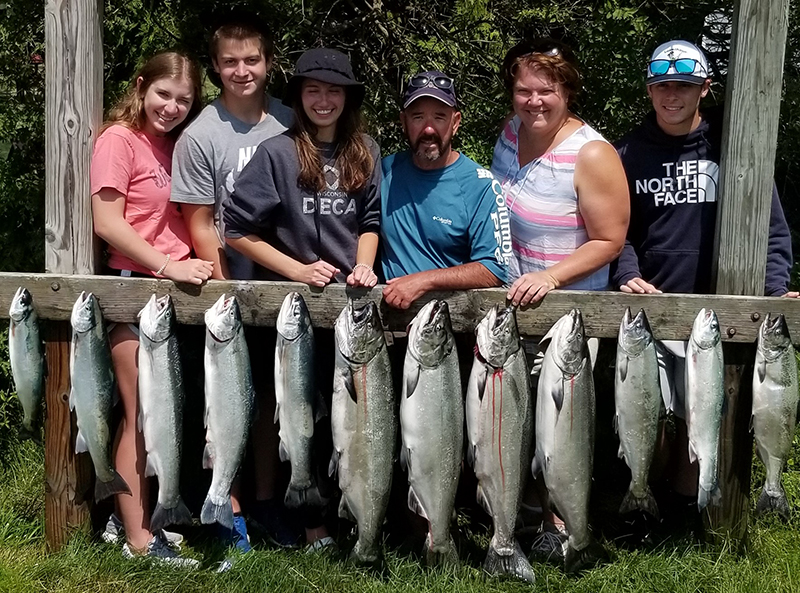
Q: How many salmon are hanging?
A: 12